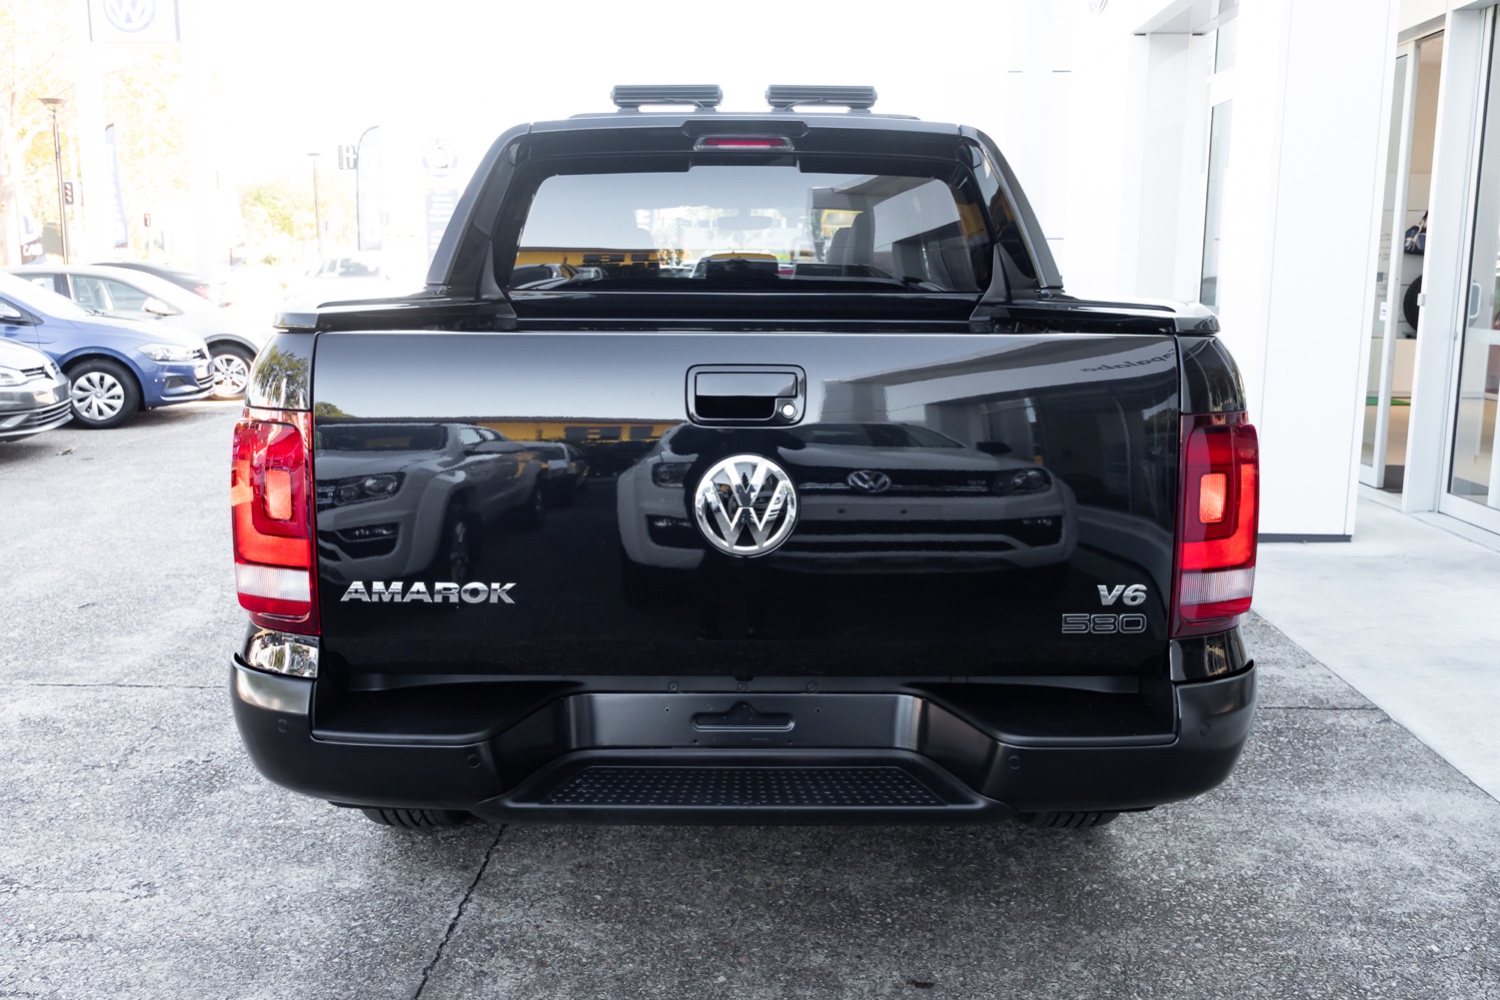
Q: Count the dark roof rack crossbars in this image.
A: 2